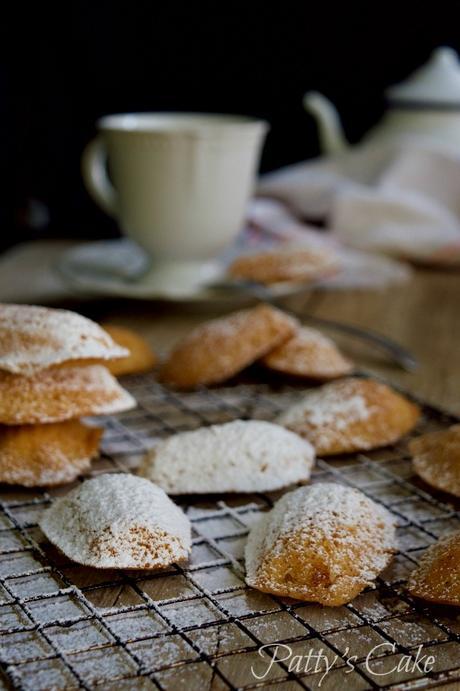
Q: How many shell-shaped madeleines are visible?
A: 13